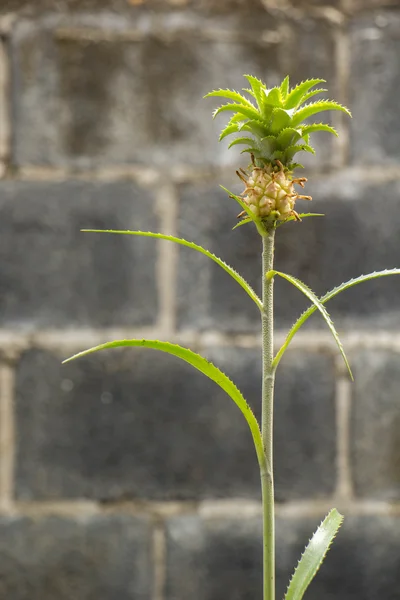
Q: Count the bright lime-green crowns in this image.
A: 1